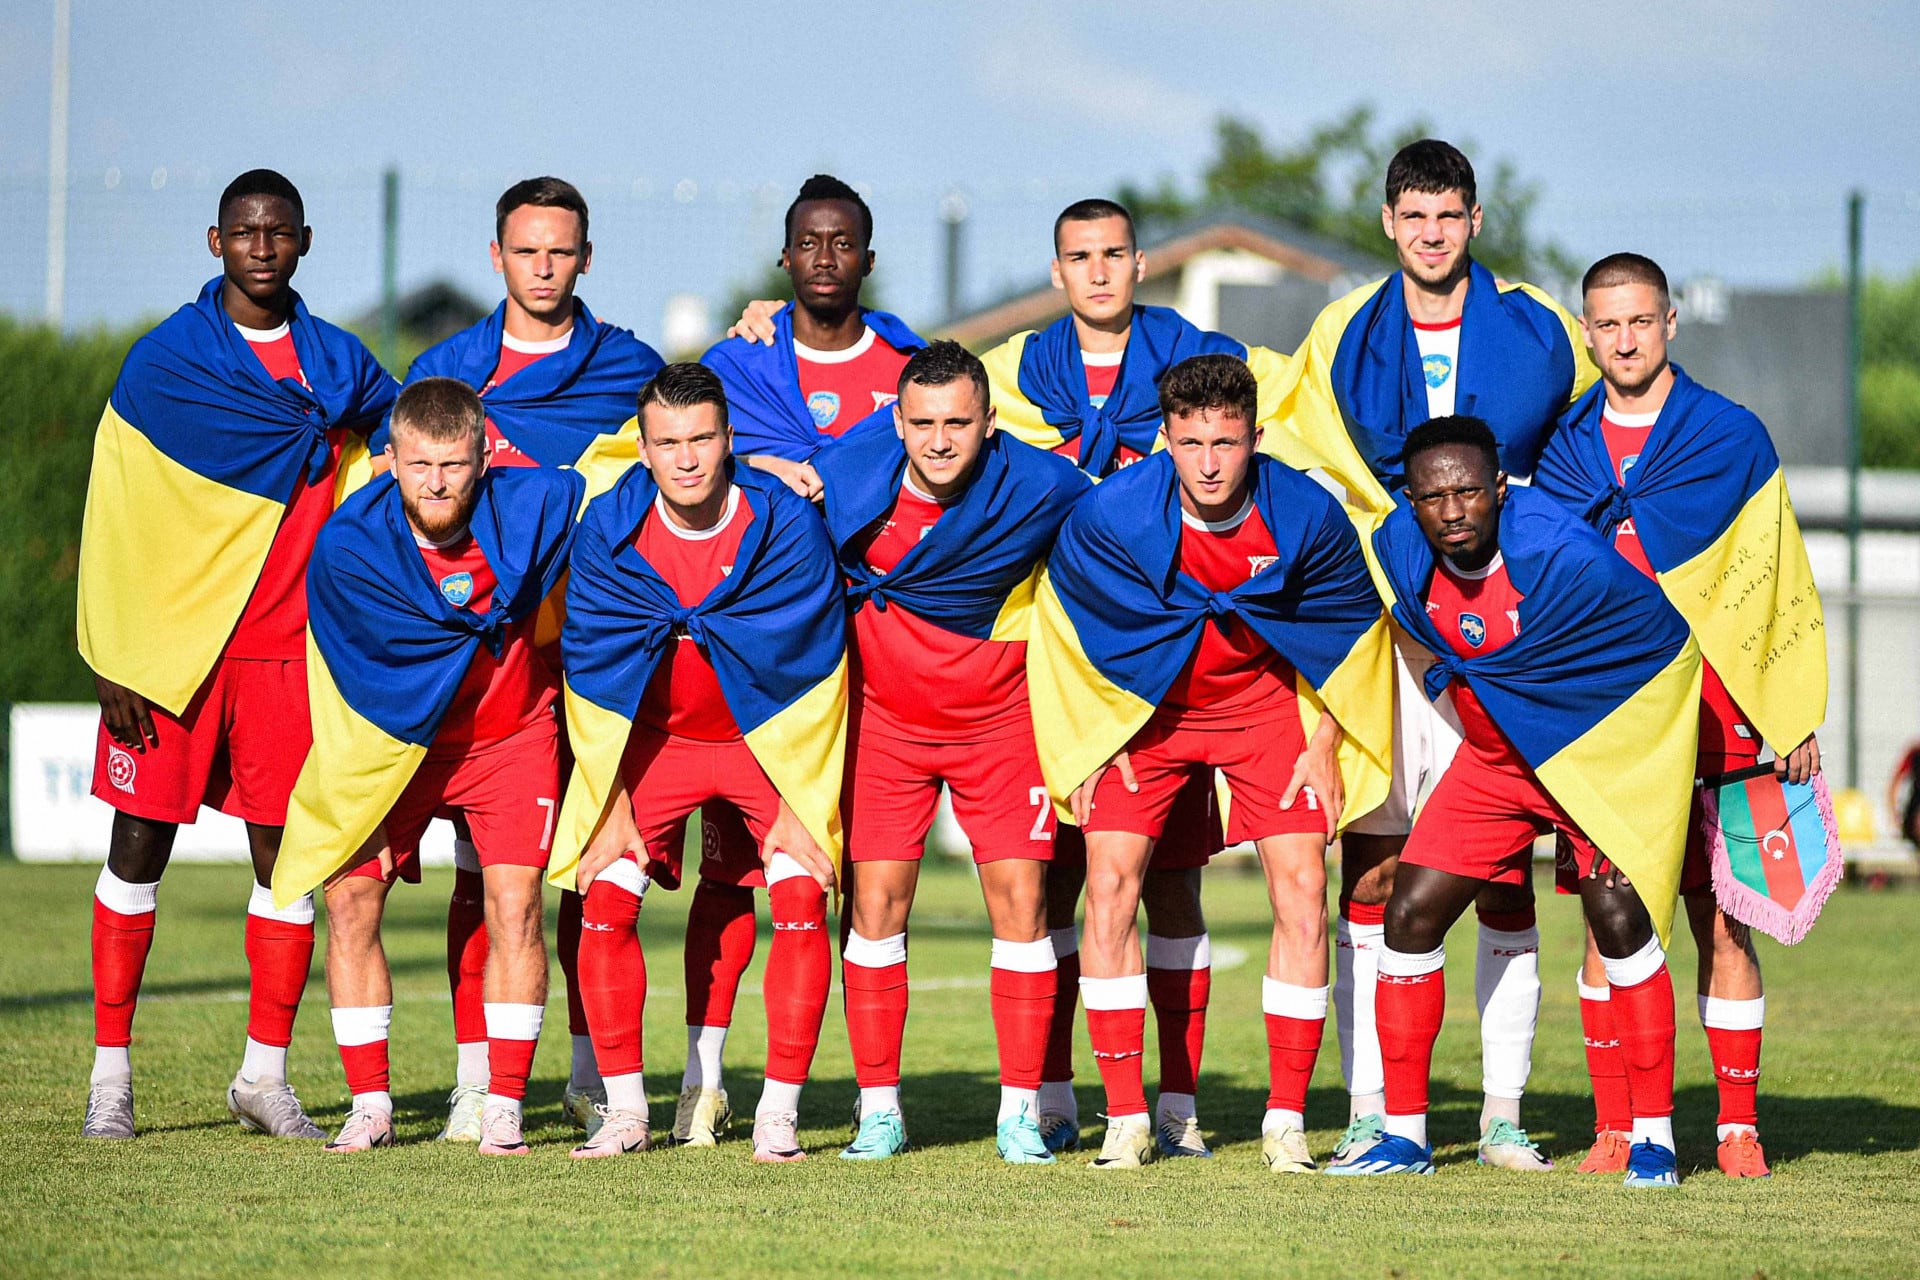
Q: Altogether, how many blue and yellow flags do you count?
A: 11